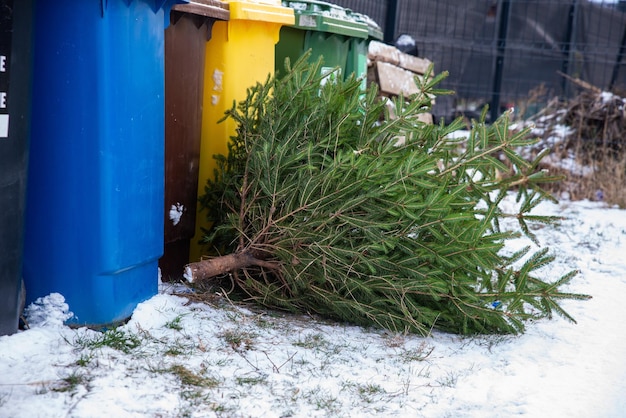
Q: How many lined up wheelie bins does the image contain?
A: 5